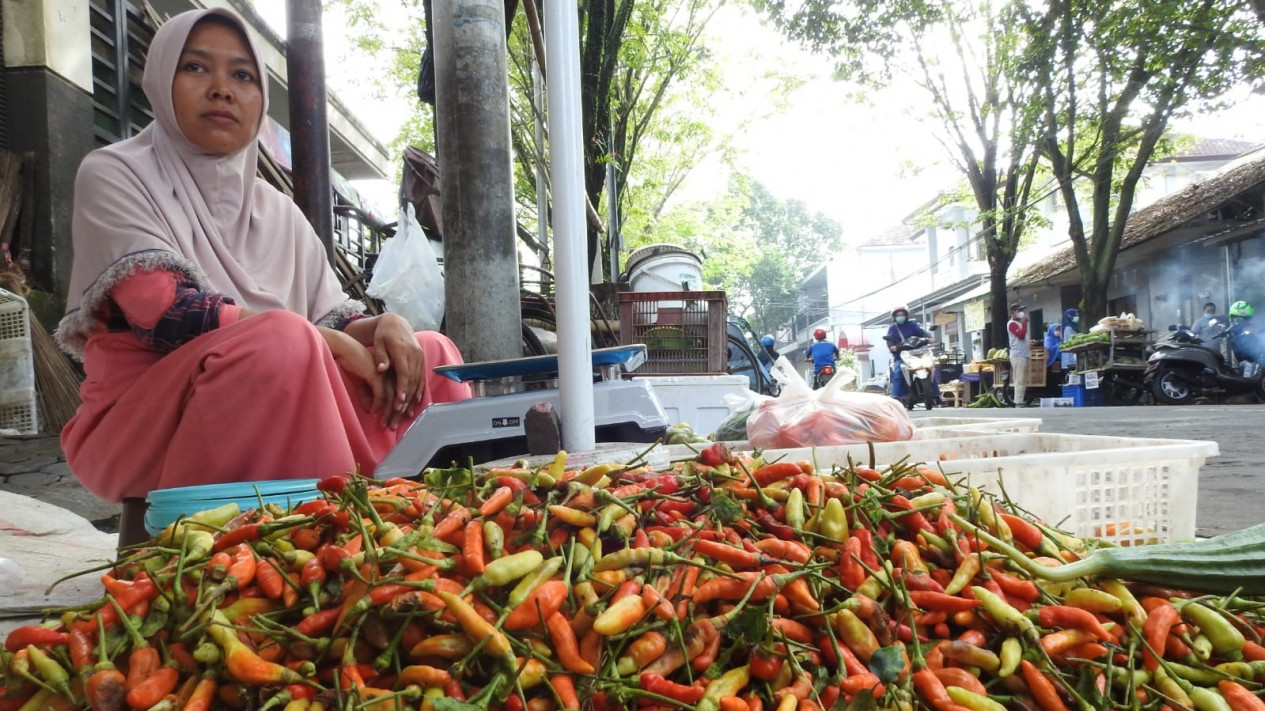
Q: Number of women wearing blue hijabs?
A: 2